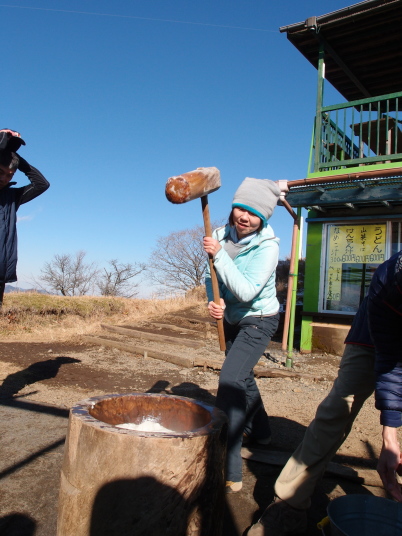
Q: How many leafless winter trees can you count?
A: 3